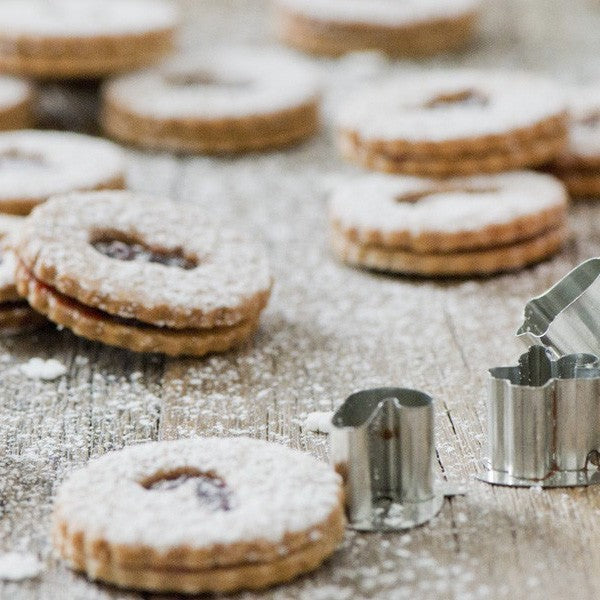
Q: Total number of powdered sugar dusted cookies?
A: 11